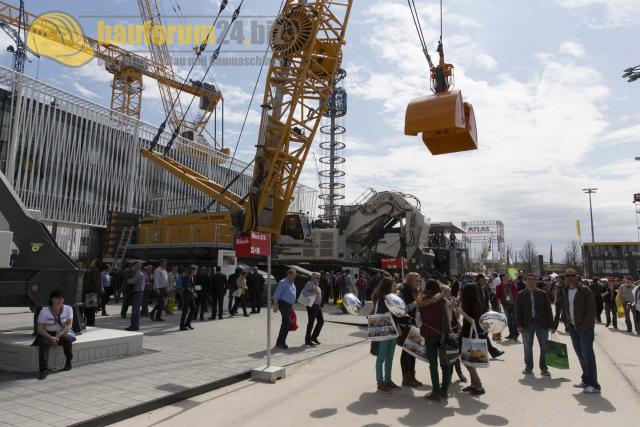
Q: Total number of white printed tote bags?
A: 3